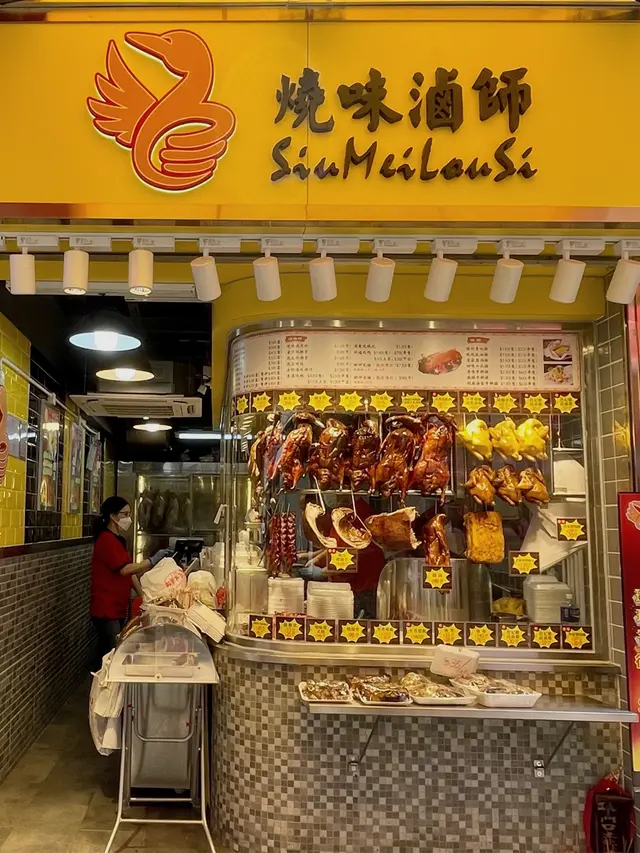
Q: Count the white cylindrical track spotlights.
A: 11